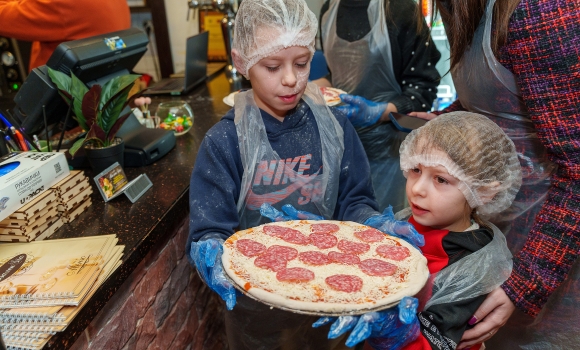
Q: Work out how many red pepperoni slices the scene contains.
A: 15